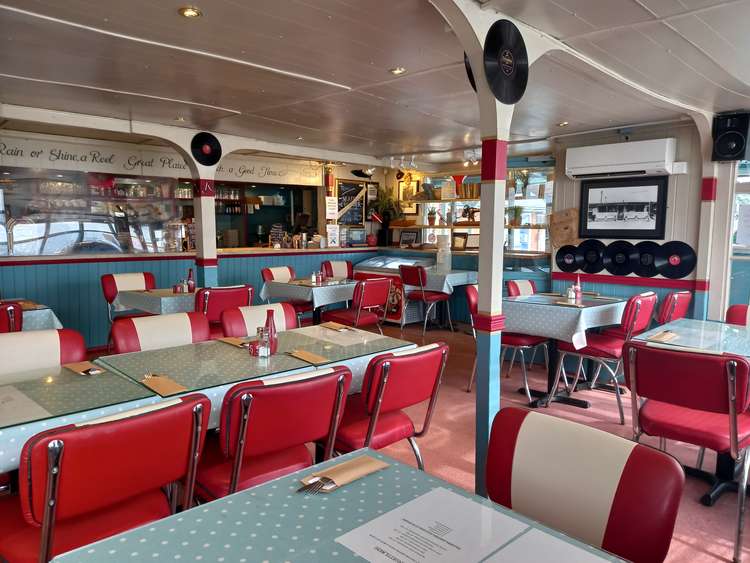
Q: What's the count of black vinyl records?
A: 8